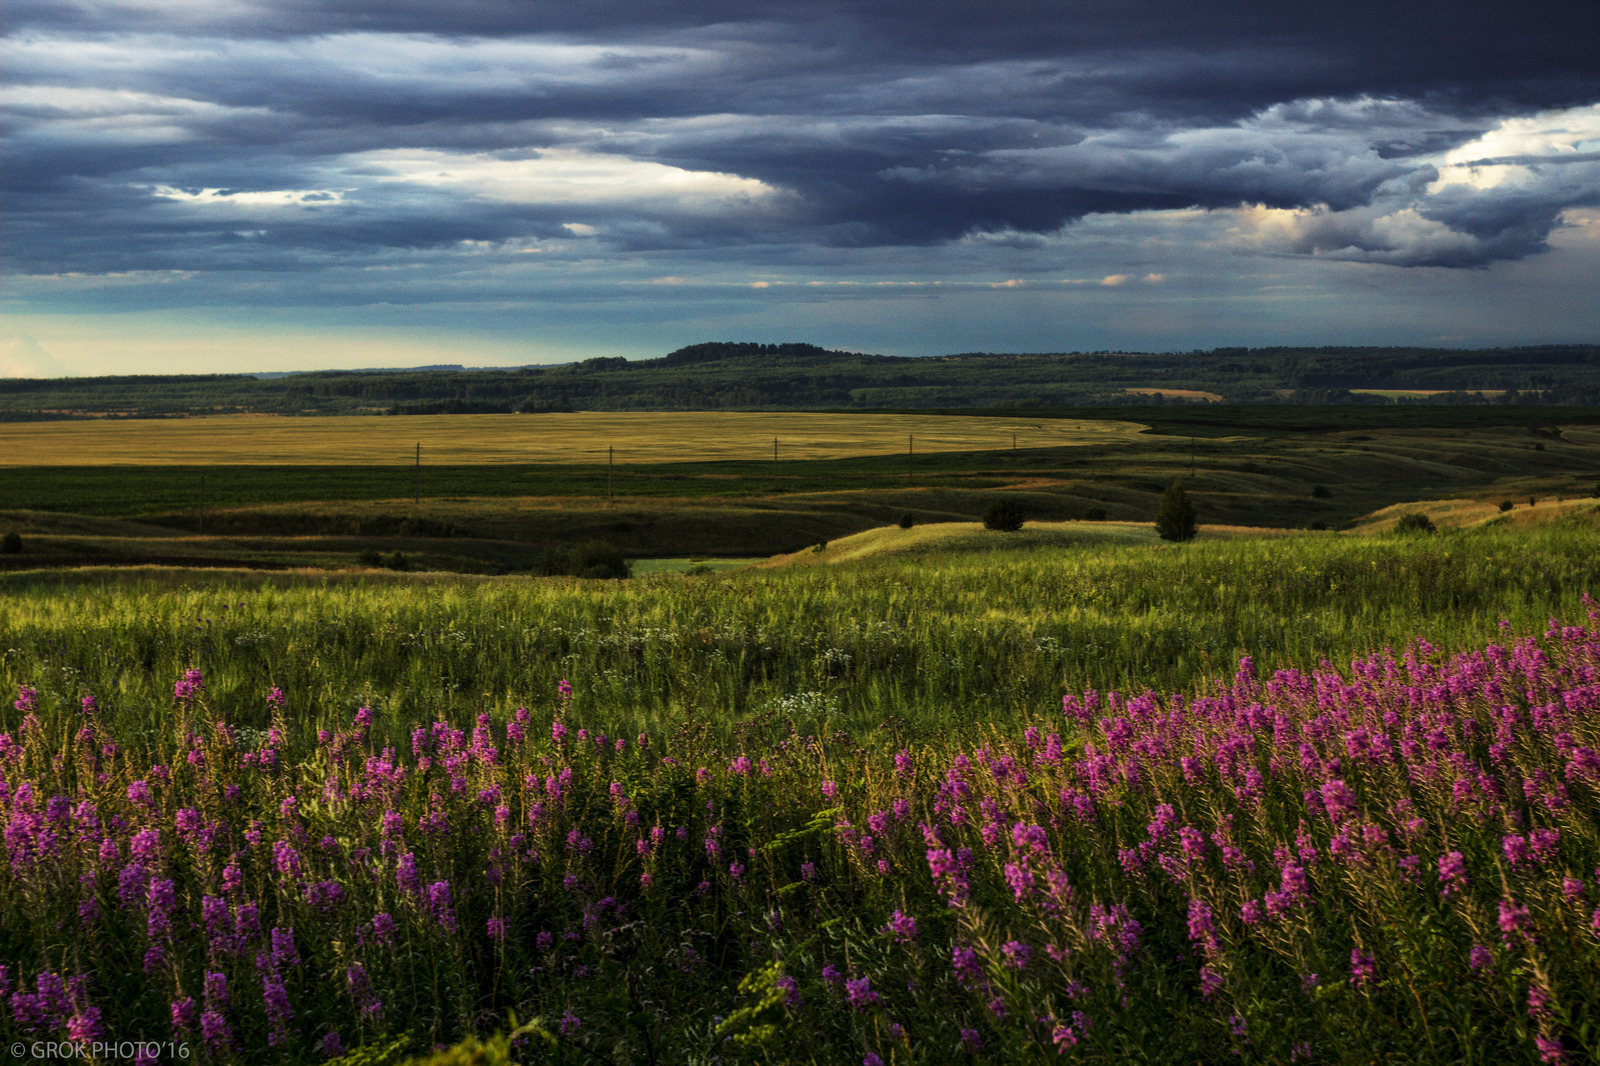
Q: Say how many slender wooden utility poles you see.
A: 7